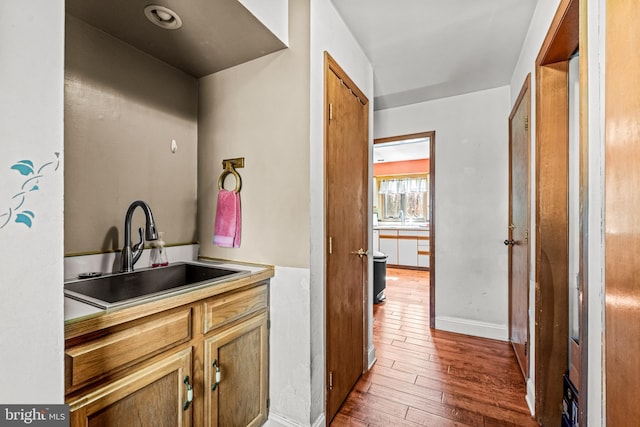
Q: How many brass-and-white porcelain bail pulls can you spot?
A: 2